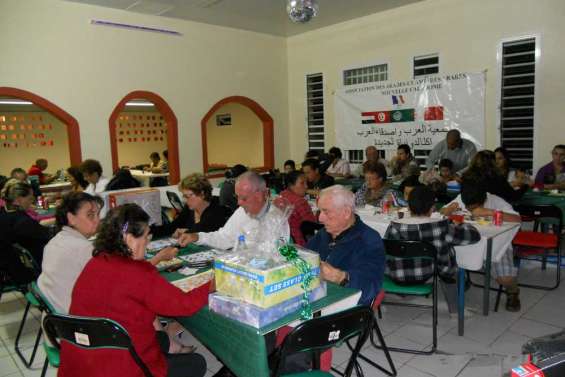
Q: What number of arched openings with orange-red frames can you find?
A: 3